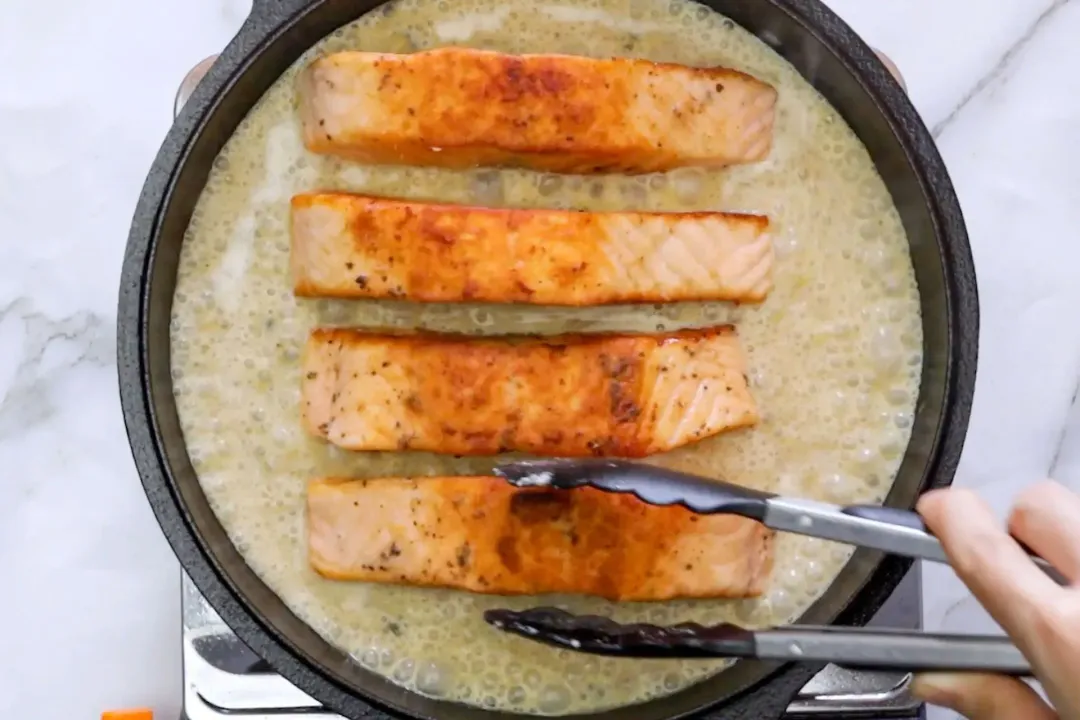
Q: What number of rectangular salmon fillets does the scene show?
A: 4